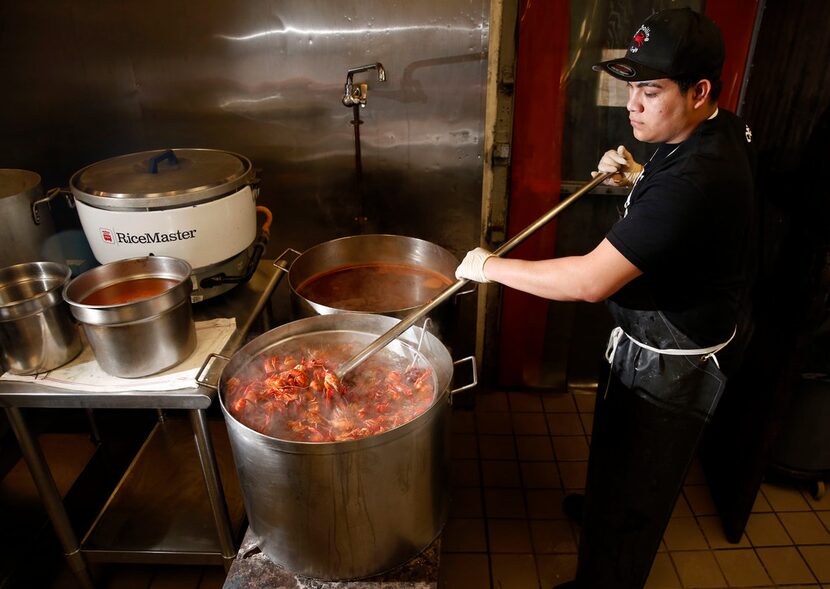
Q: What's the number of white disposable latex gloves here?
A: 2